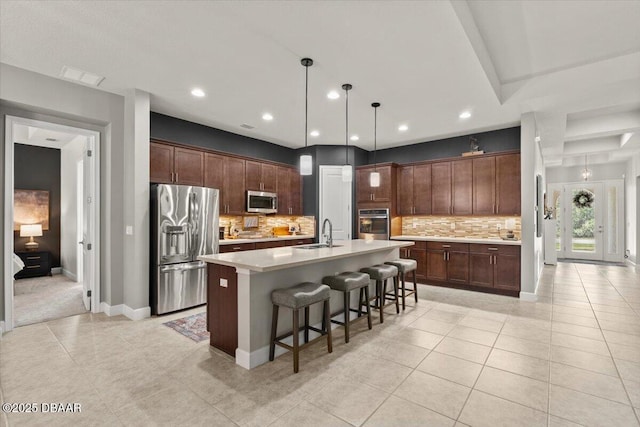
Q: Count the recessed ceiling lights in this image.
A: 7